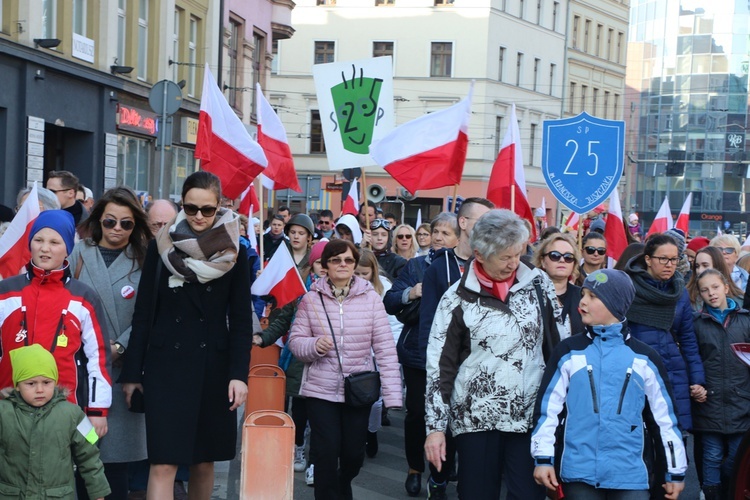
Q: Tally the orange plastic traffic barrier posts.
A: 3